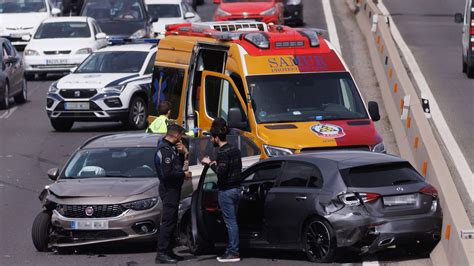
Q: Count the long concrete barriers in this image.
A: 1